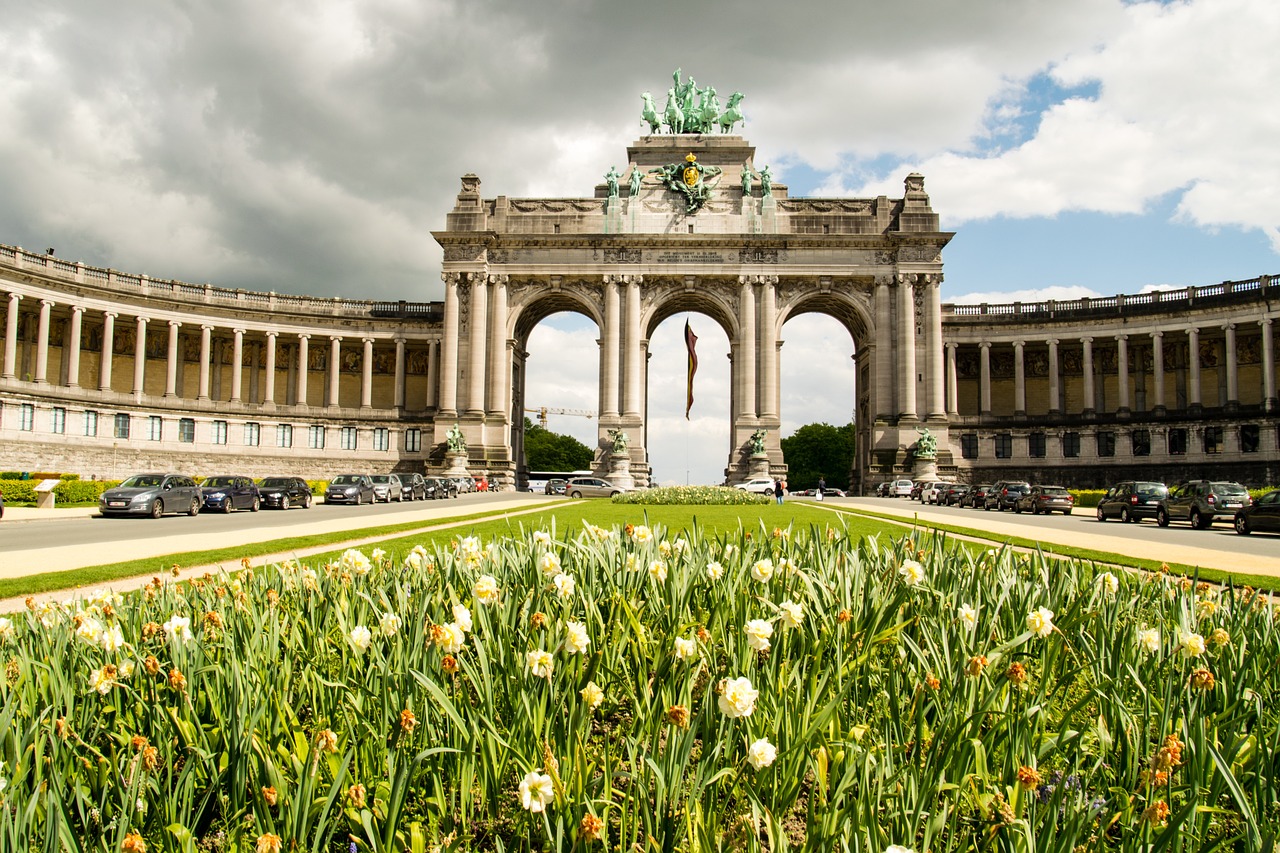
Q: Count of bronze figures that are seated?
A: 4